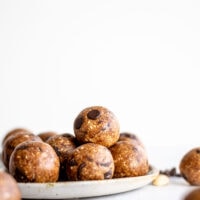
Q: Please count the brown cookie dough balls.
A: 12